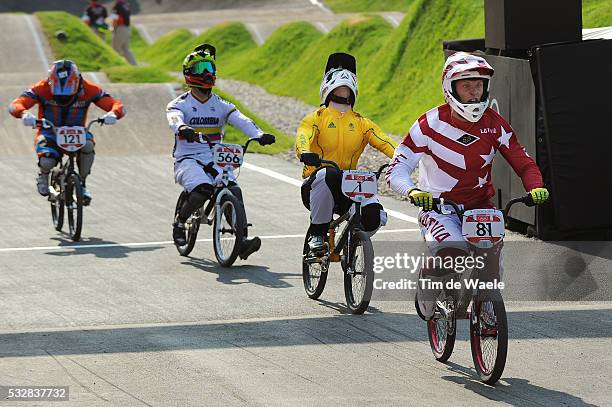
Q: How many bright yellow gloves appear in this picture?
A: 2